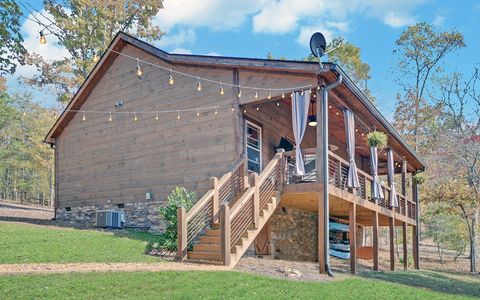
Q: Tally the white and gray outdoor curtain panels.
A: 4